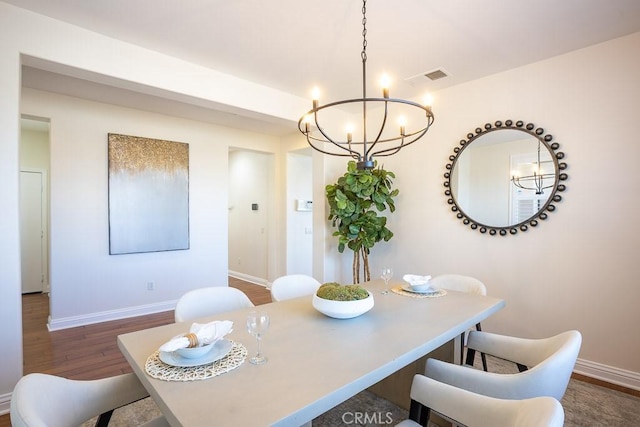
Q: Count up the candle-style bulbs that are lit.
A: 6